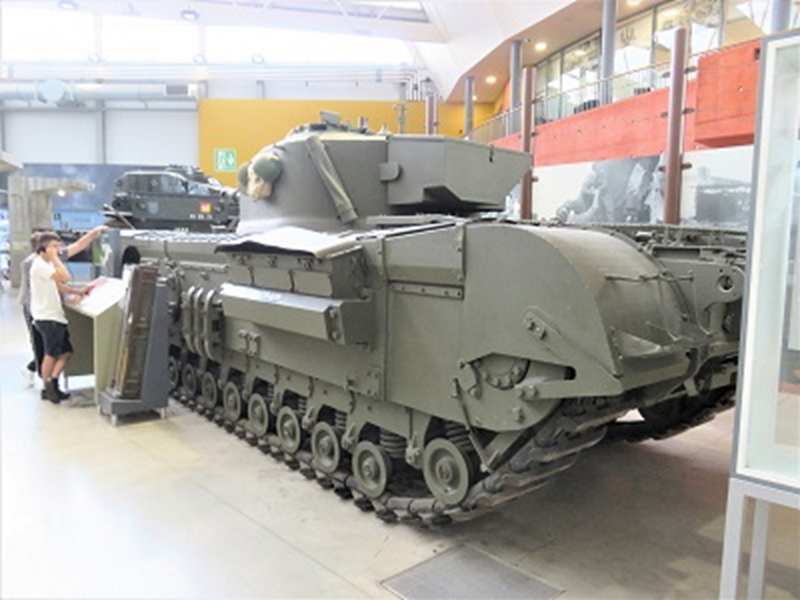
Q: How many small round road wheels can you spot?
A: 9